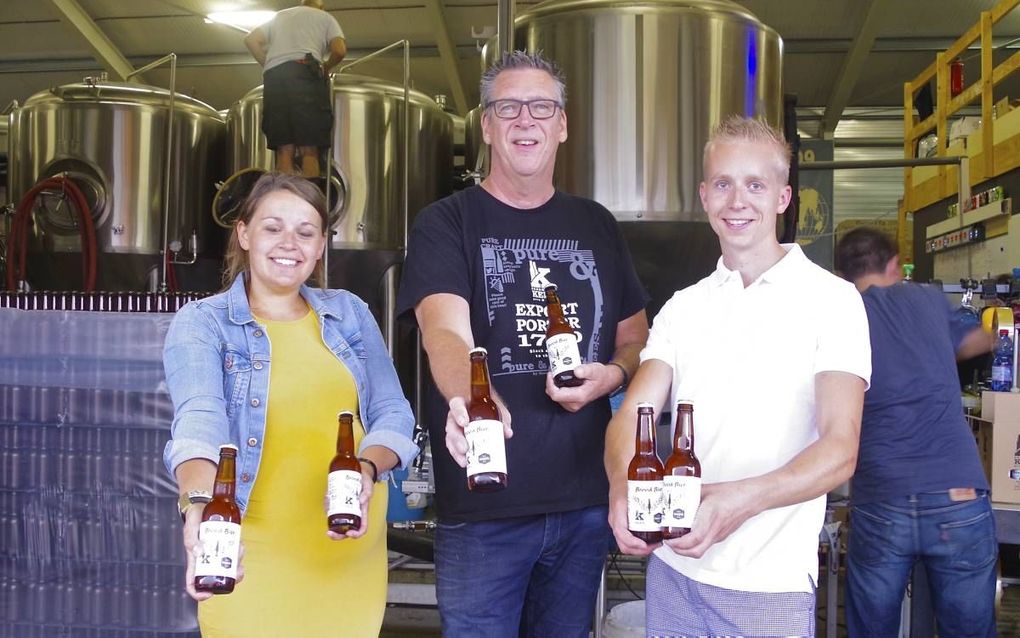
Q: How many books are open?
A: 0